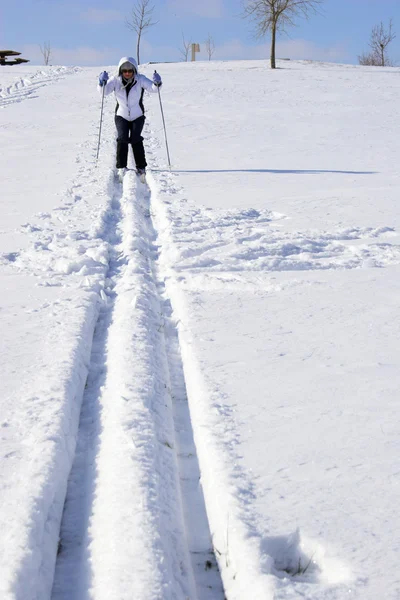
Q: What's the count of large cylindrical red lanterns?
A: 0